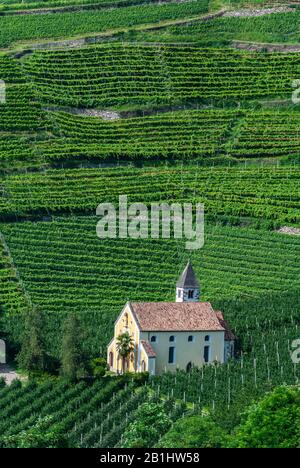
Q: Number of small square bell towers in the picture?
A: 1